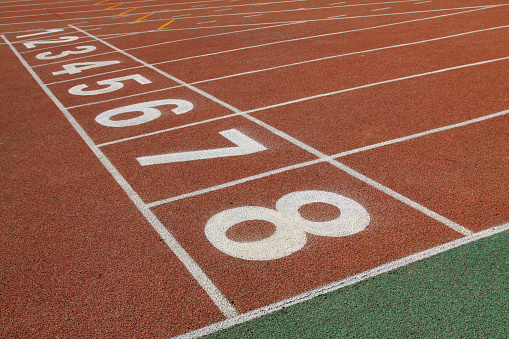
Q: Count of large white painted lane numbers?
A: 8